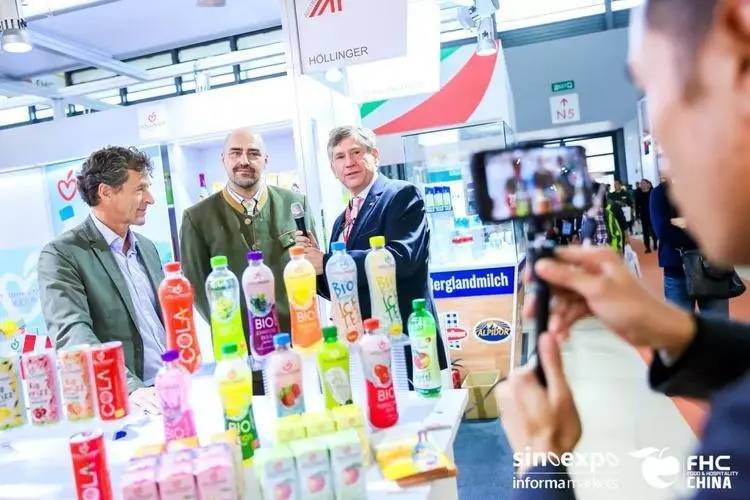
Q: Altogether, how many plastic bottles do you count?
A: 12